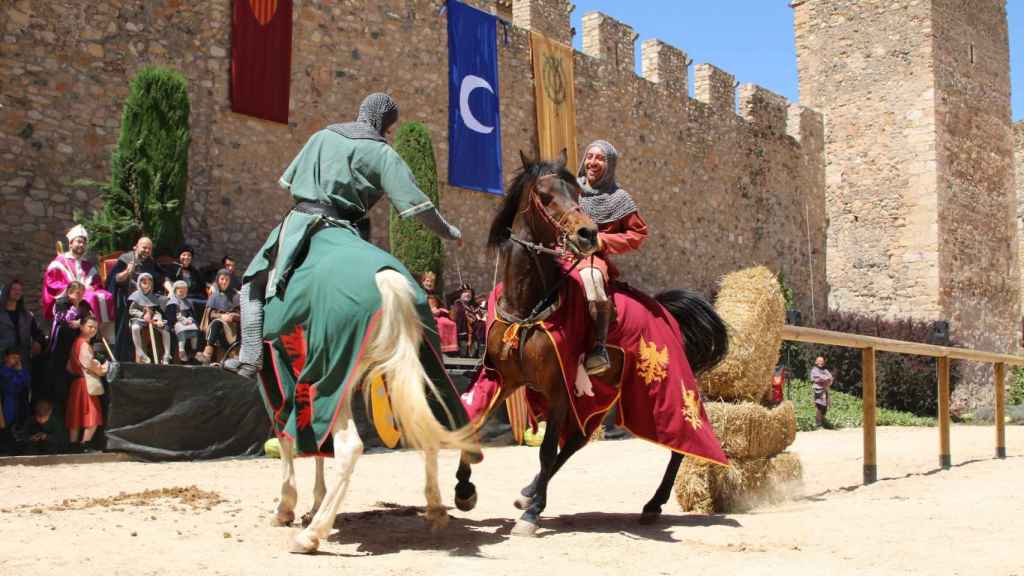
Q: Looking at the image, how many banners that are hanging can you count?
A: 3